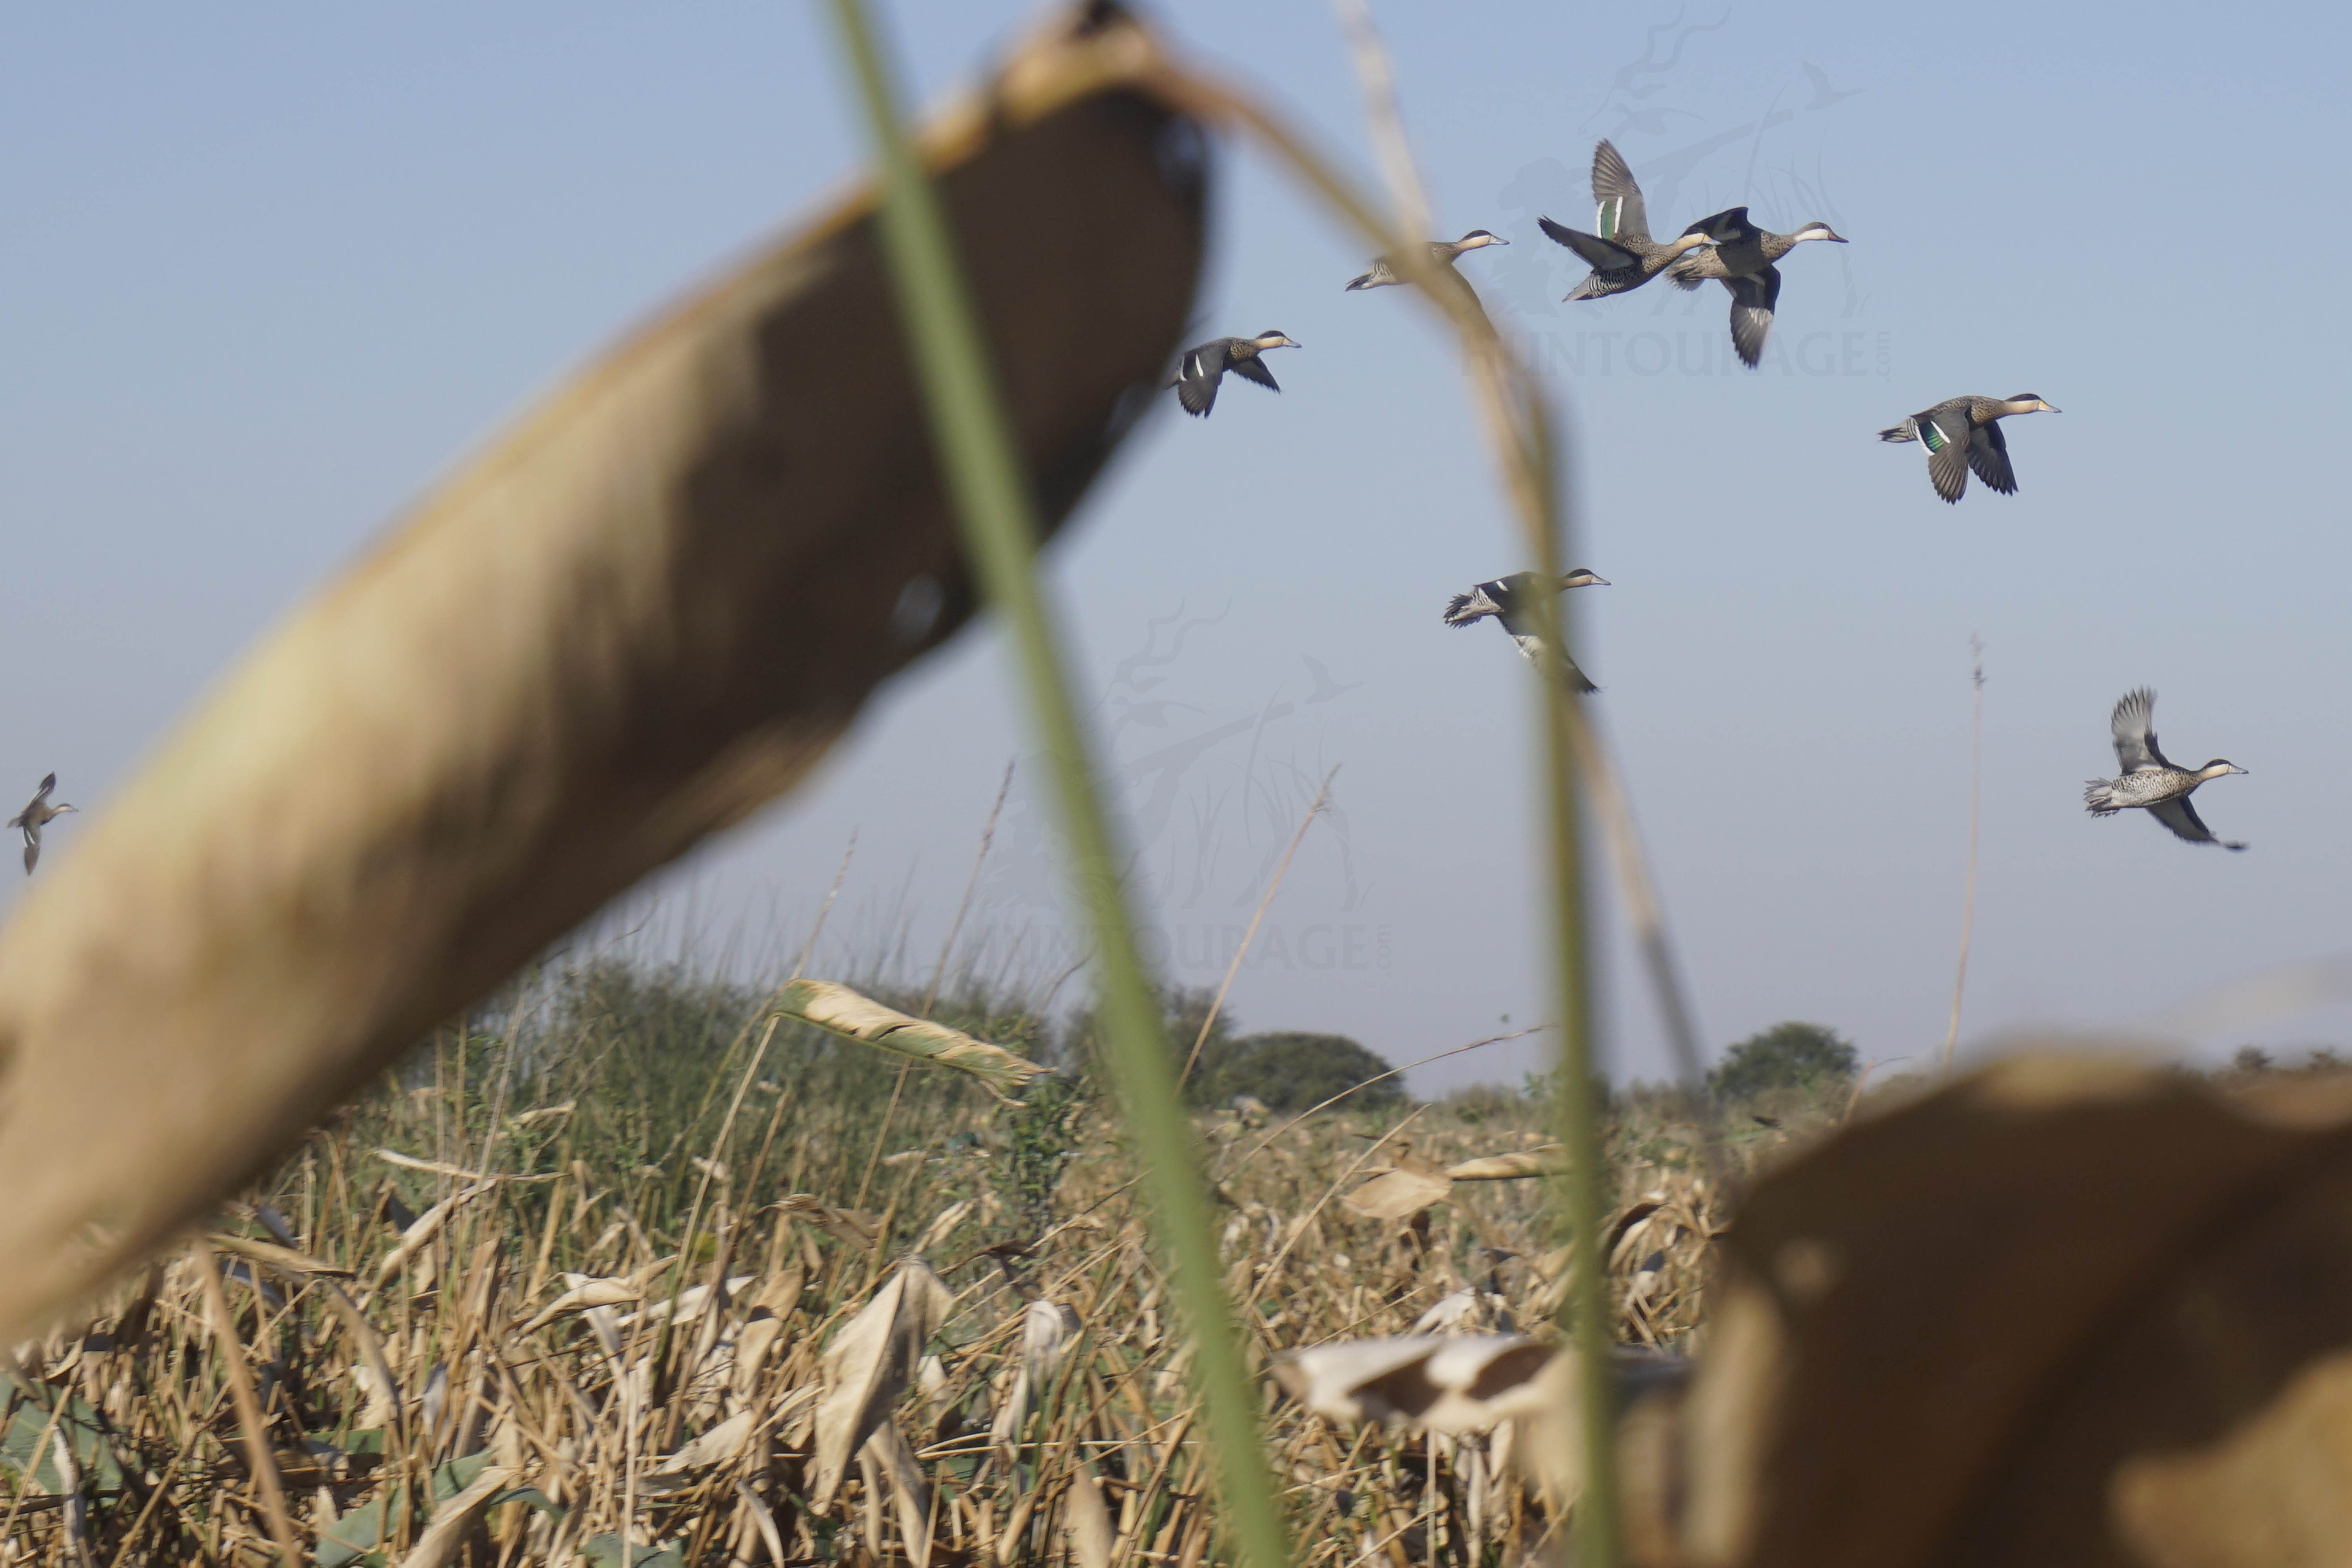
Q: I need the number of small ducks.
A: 8